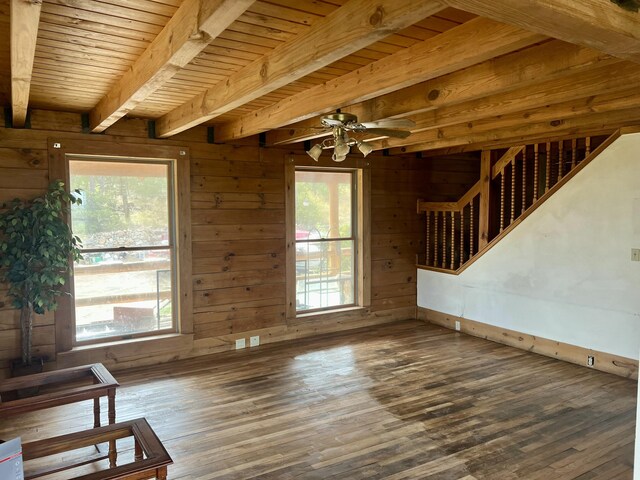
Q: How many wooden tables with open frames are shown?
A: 2